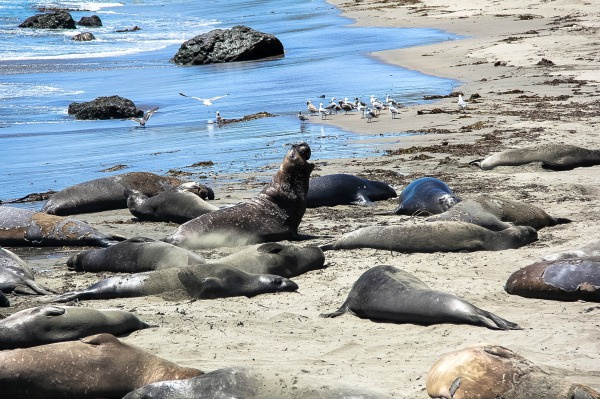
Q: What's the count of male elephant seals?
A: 1